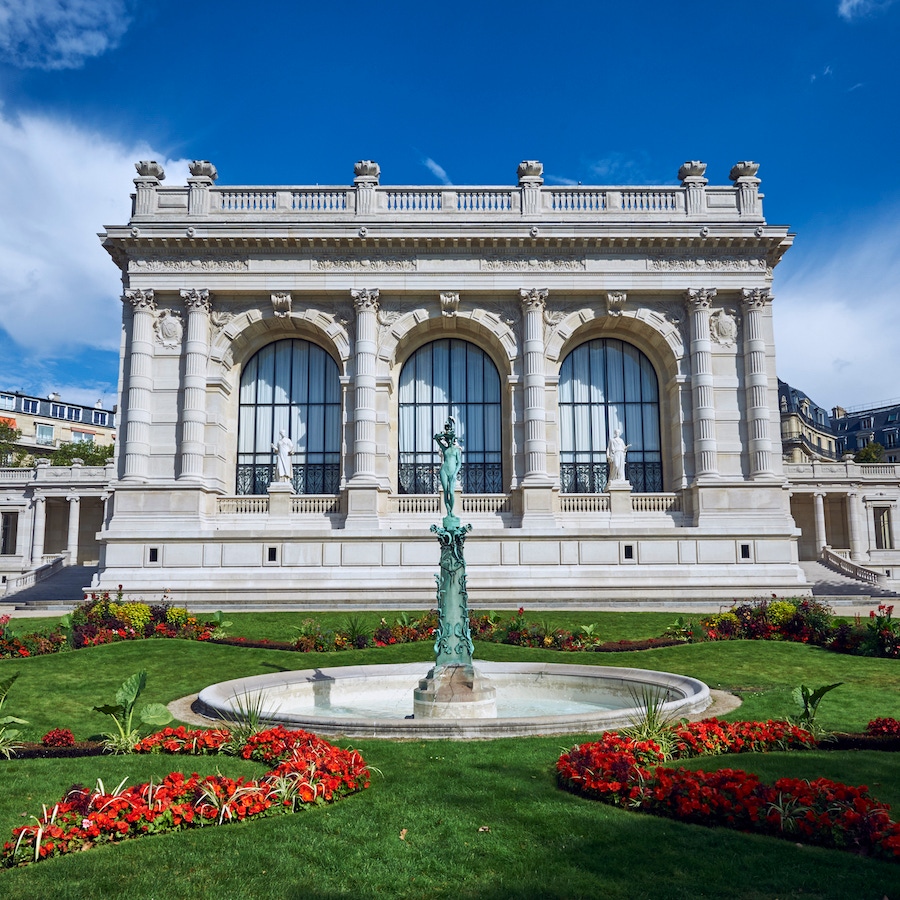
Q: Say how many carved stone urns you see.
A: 6